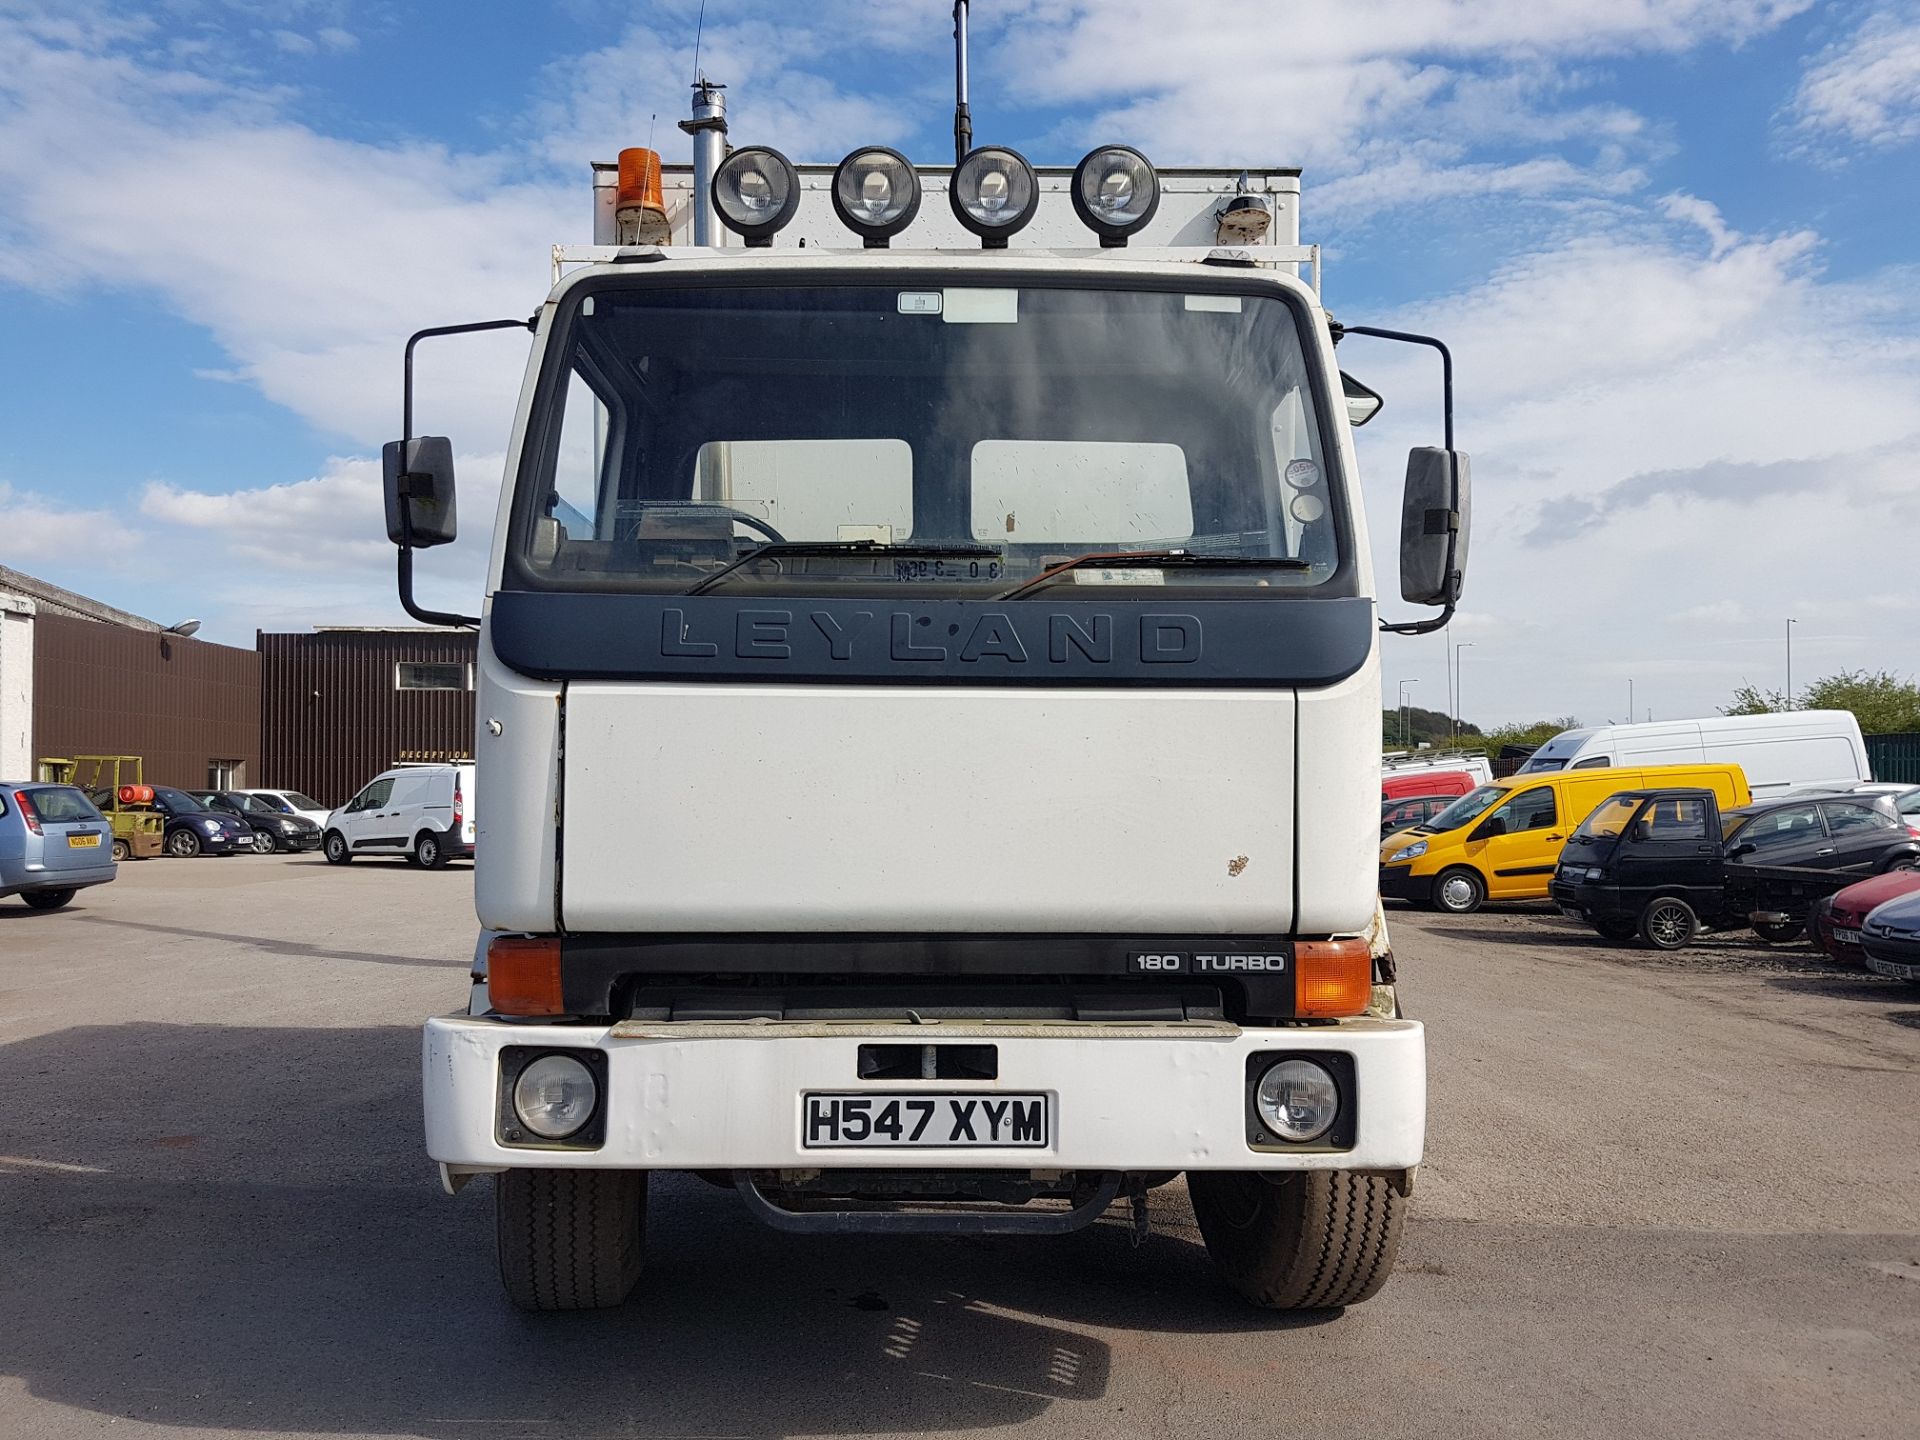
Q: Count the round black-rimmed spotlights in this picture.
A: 4